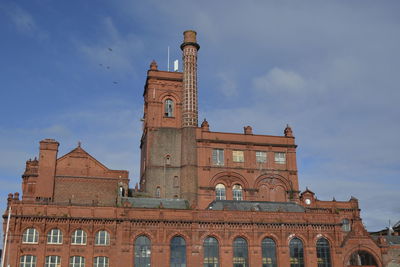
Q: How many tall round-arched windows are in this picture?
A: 7